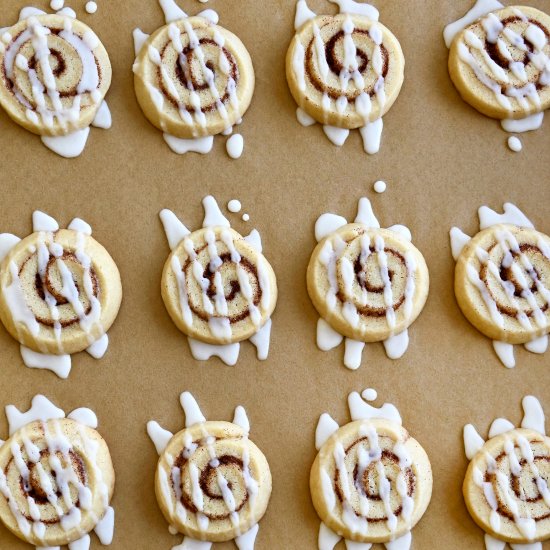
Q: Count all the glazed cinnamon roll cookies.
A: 12